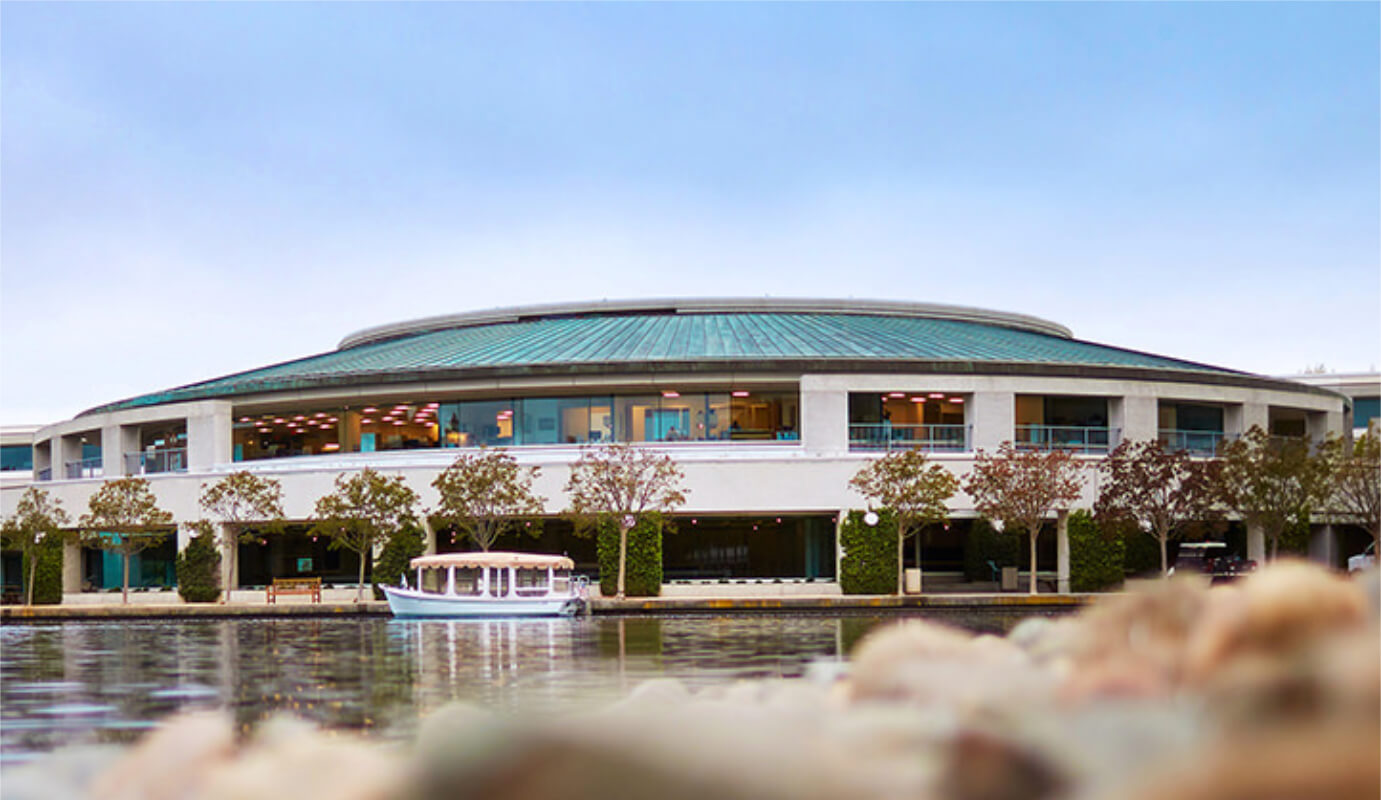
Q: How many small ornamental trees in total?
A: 11